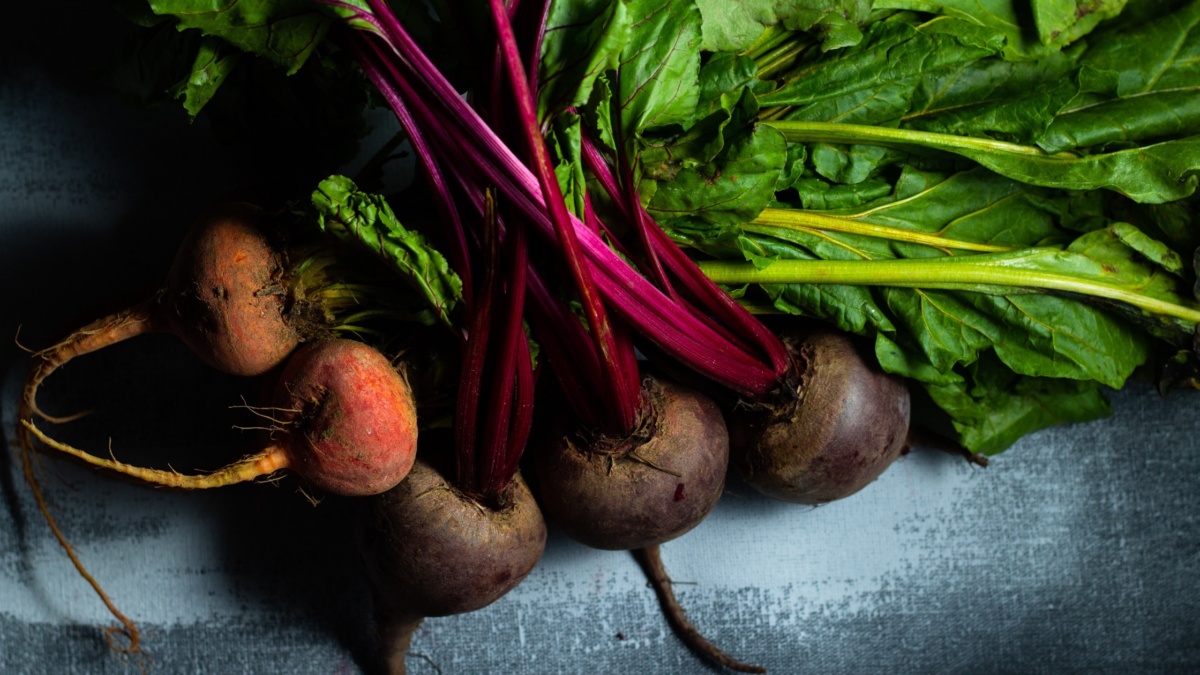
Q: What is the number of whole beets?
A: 5